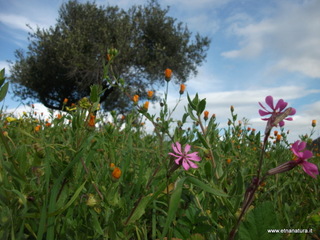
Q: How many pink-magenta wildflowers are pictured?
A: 3